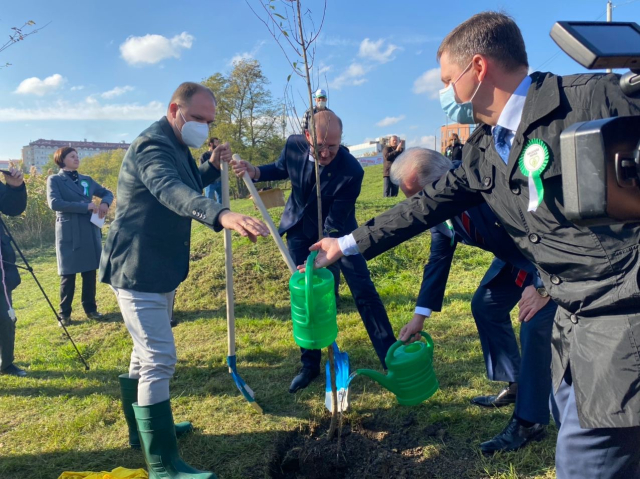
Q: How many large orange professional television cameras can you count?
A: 0